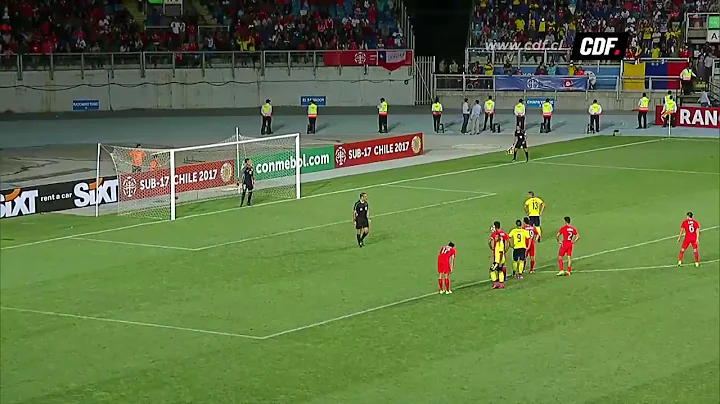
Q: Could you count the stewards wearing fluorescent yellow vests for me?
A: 12